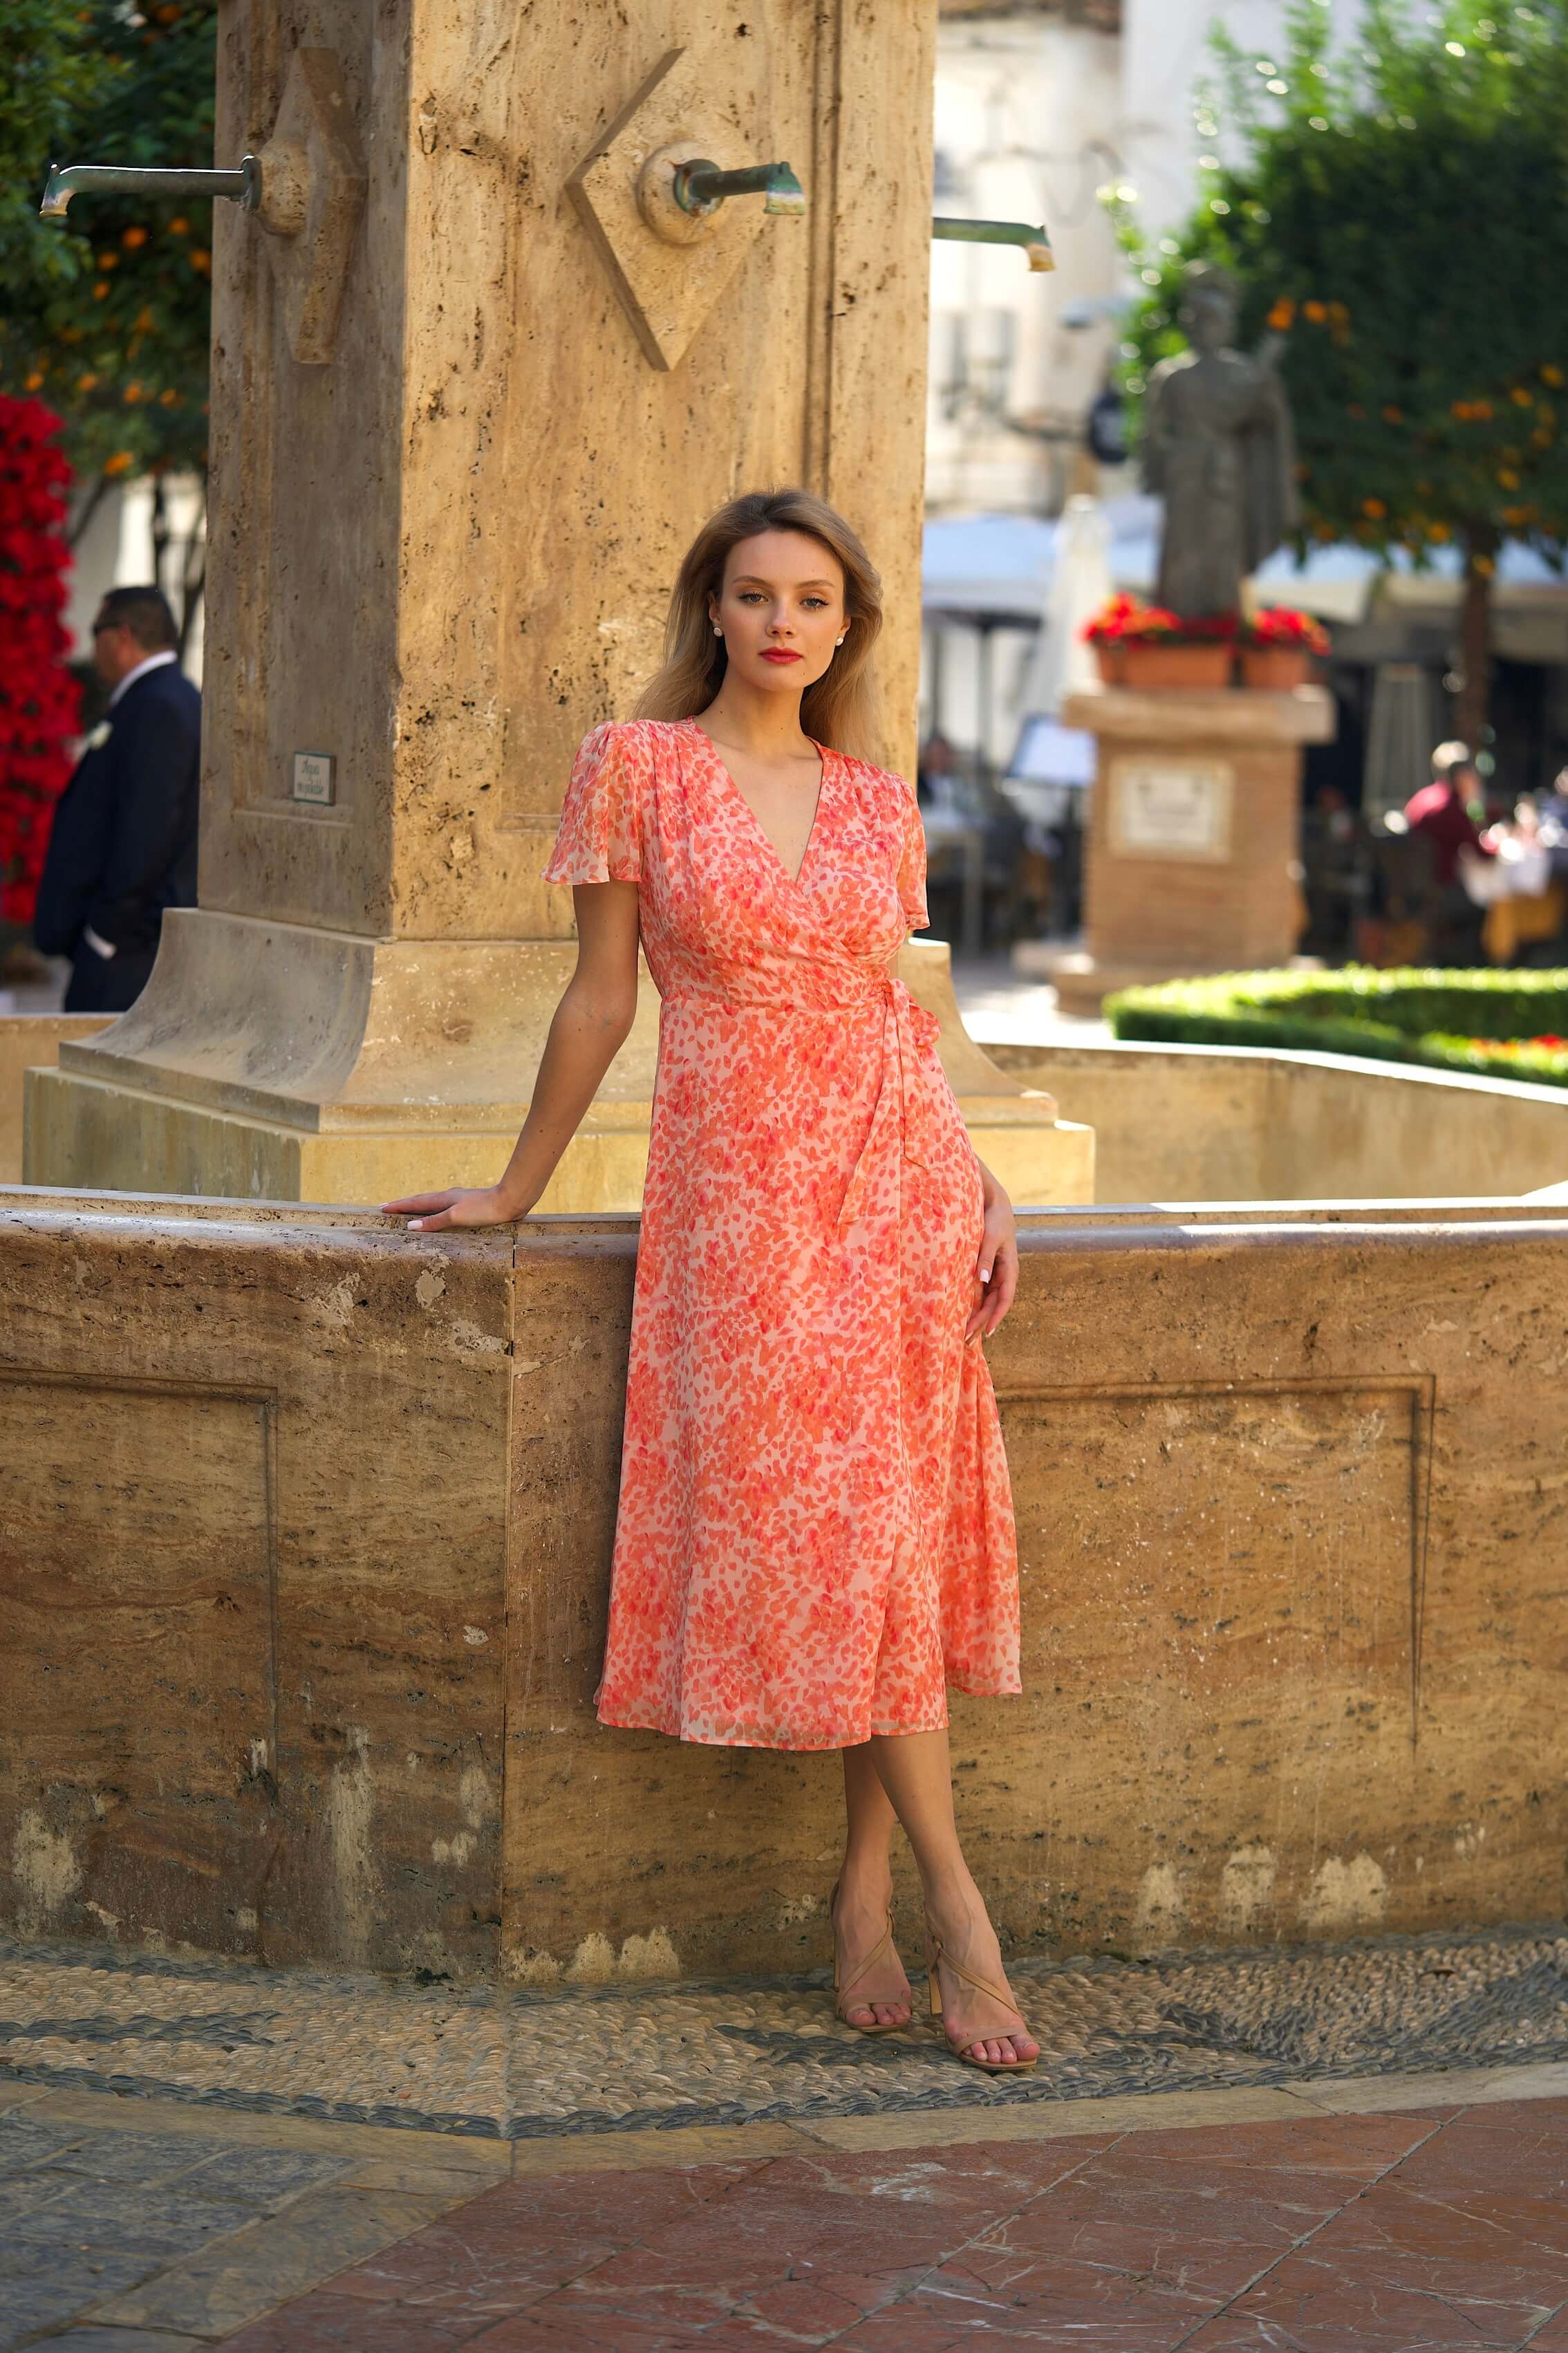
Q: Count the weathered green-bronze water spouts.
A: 3